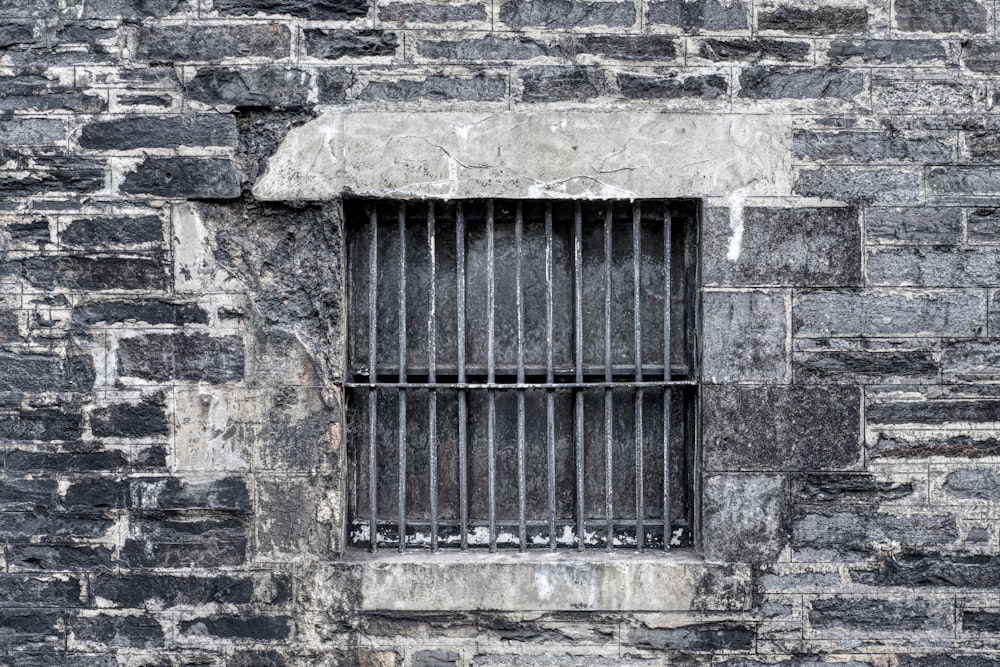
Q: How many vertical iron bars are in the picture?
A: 11